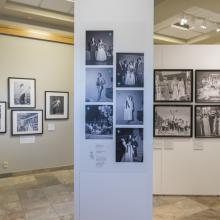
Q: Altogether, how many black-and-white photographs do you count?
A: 14